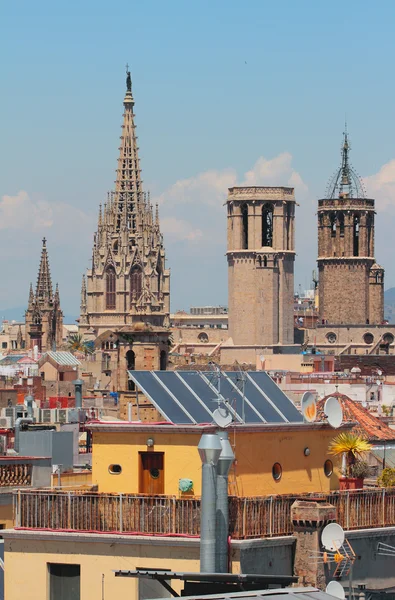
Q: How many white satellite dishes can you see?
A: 5